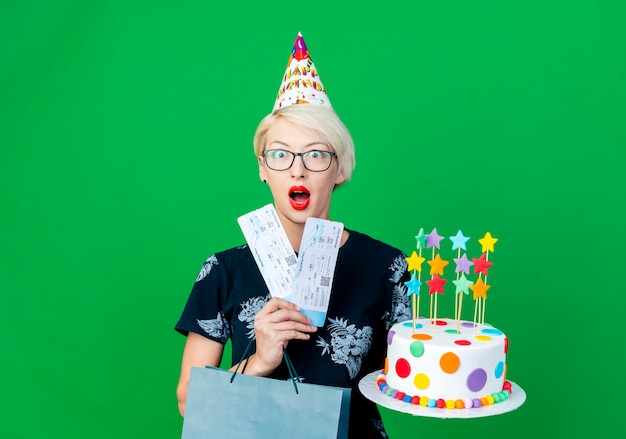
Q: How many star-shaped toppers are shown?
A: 12